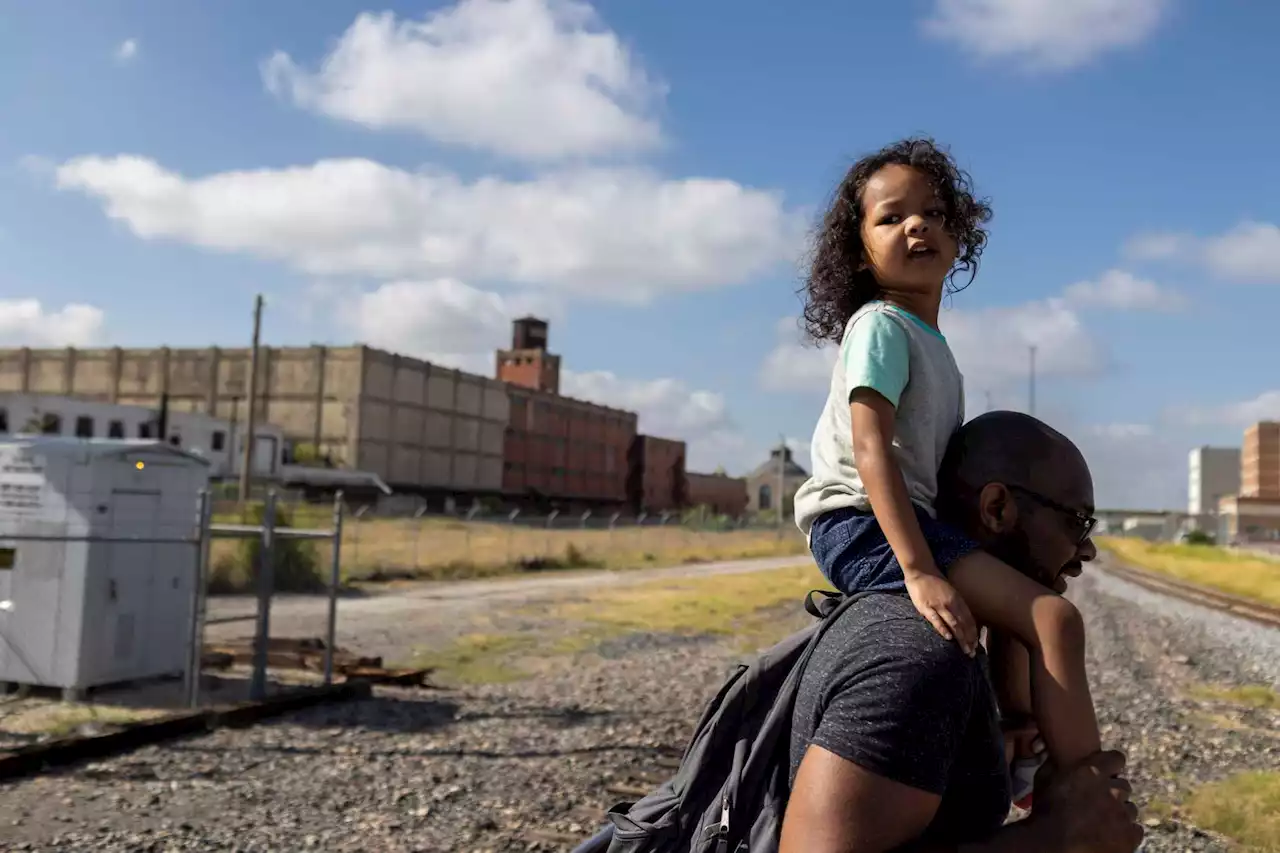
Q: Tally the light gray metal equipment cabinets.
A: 1